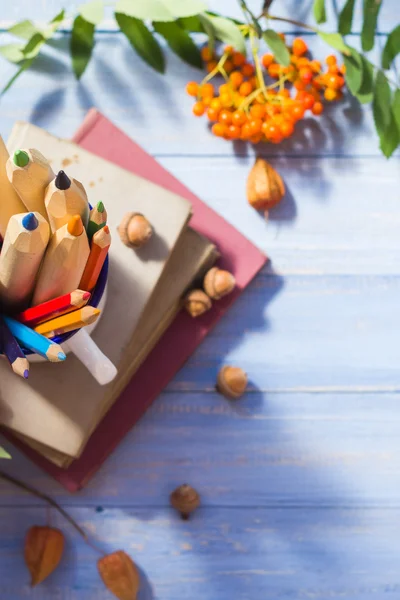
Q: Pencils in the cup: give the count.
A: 11